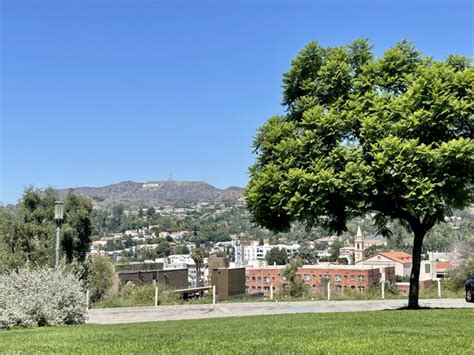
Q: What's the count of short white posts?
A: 7